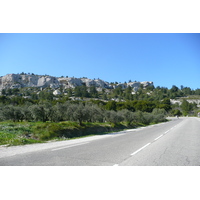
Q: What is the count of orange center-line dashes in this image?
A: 0